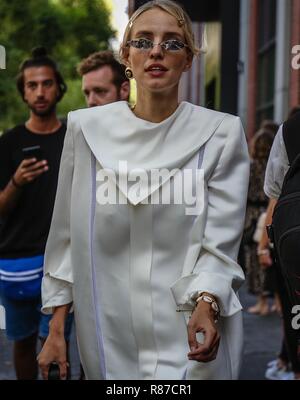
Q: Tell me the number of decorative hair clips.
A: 2